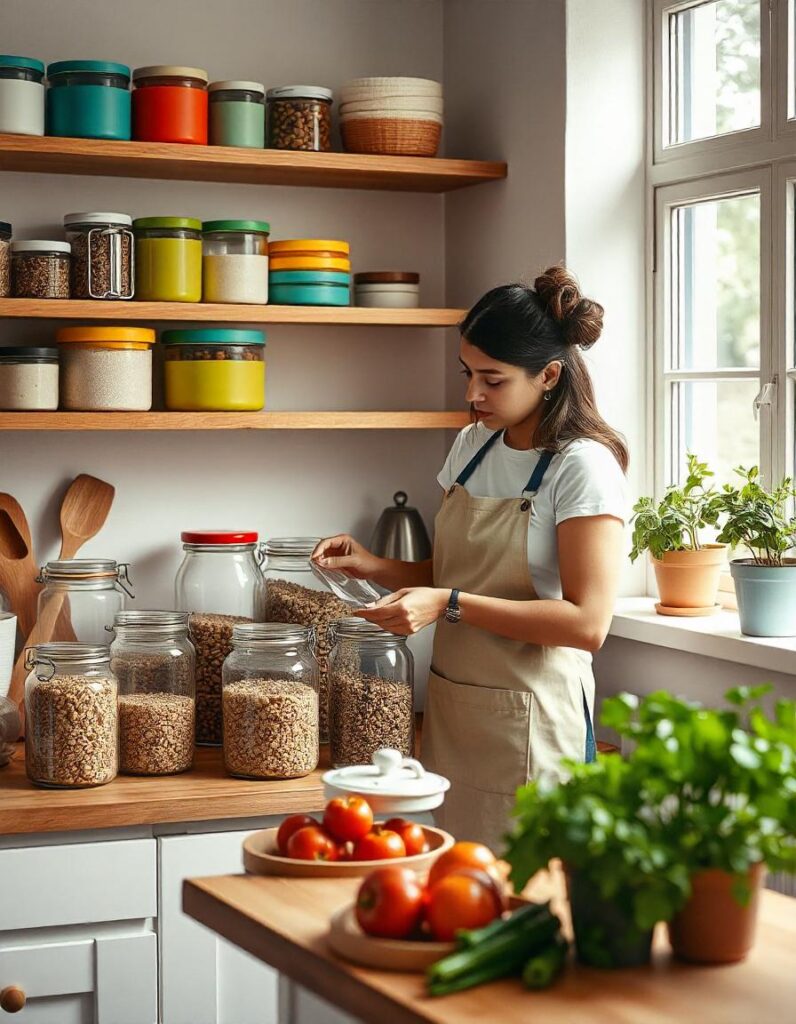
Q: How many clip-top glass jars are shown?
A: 6